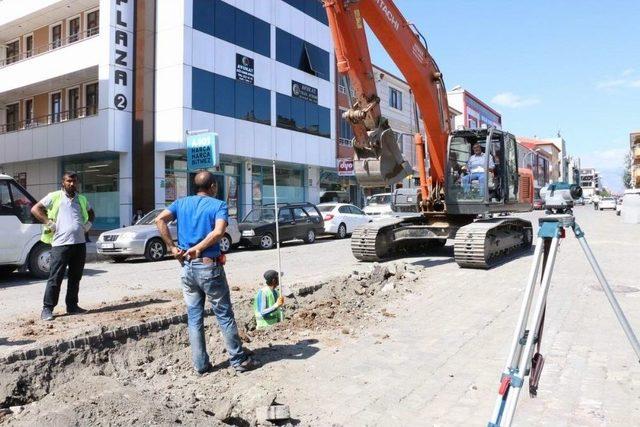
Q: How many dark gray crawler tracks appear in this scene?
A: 2